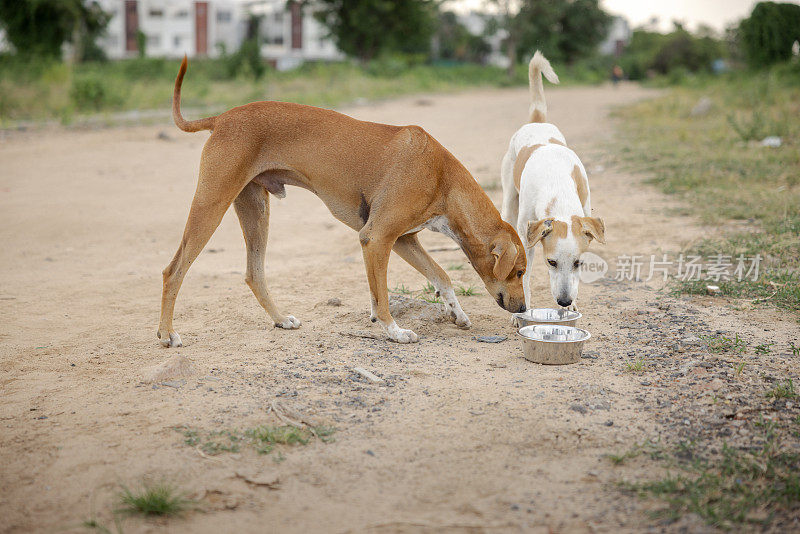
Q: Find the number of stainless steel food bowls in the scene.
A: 2